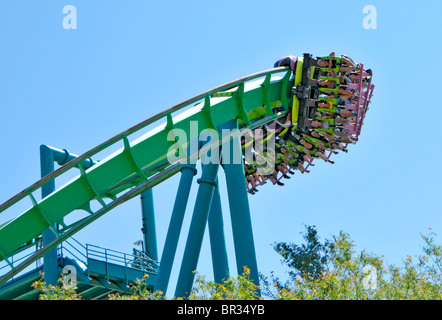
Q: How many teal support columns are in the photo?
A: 6